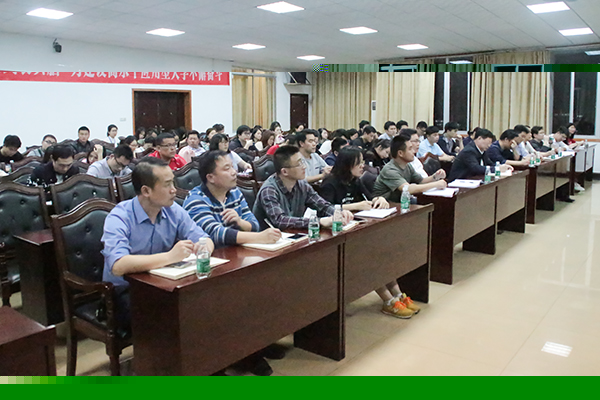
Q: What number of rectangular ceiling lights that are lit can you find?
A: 9